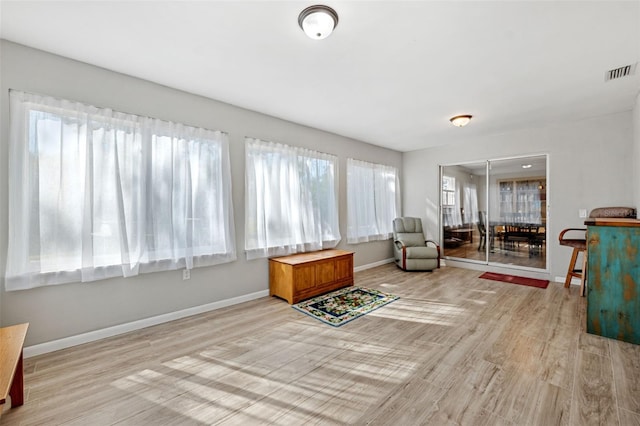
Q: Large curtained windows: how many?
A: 3